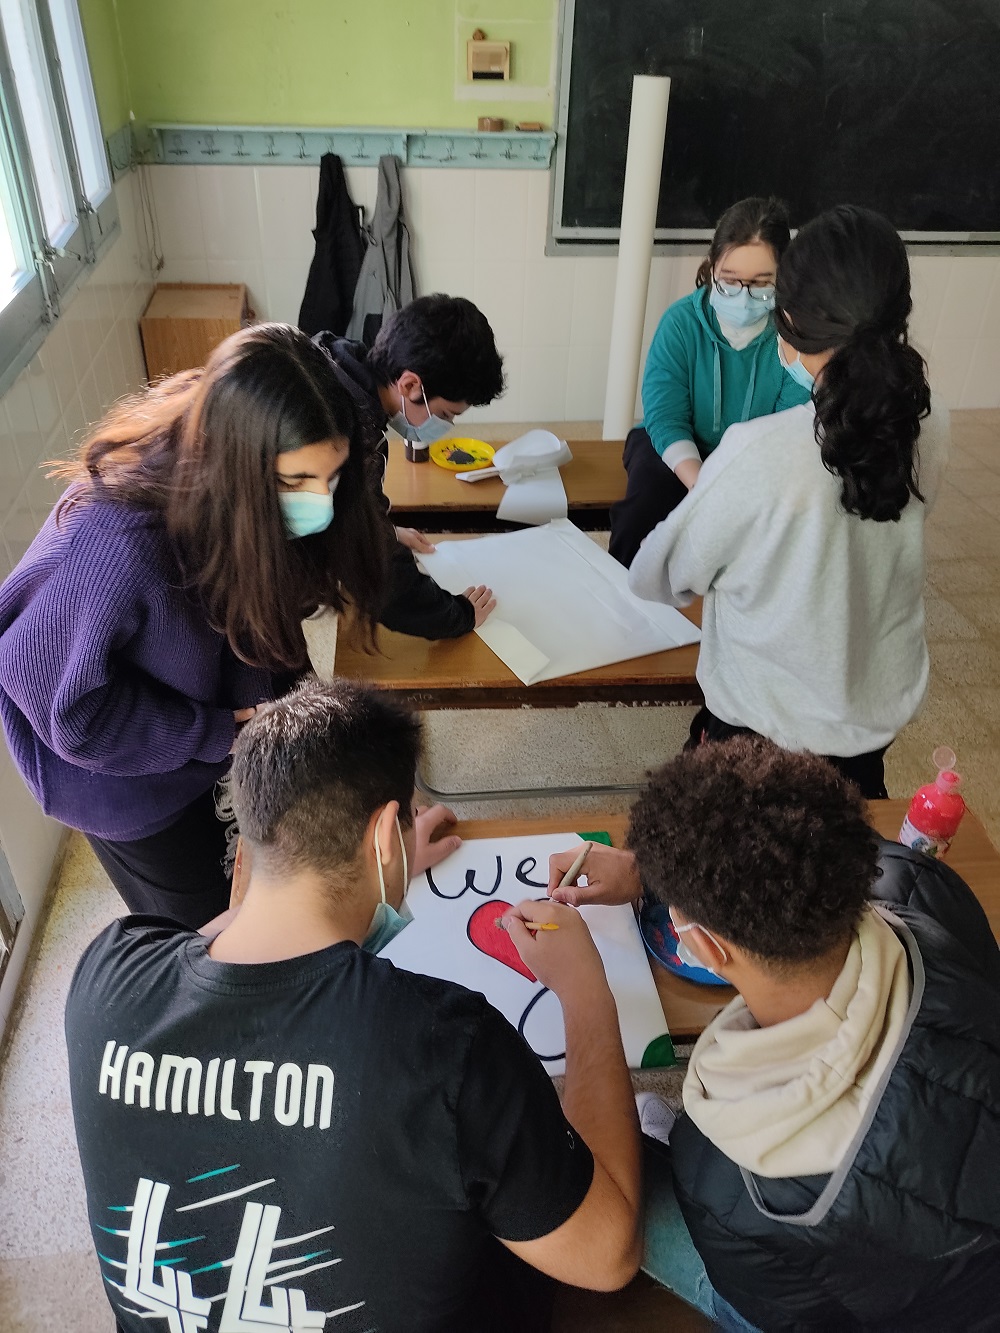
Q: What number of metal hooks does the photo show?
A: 13